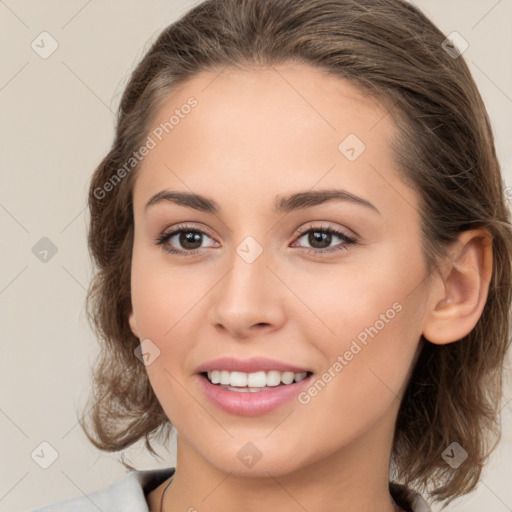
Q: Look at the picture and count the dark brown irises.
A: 2